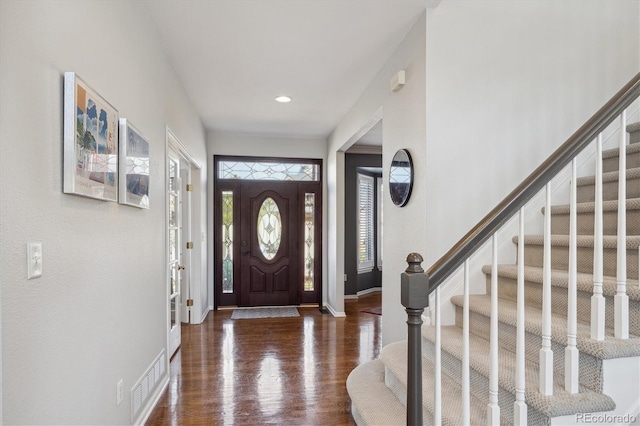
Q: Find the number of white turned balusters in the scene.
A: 8